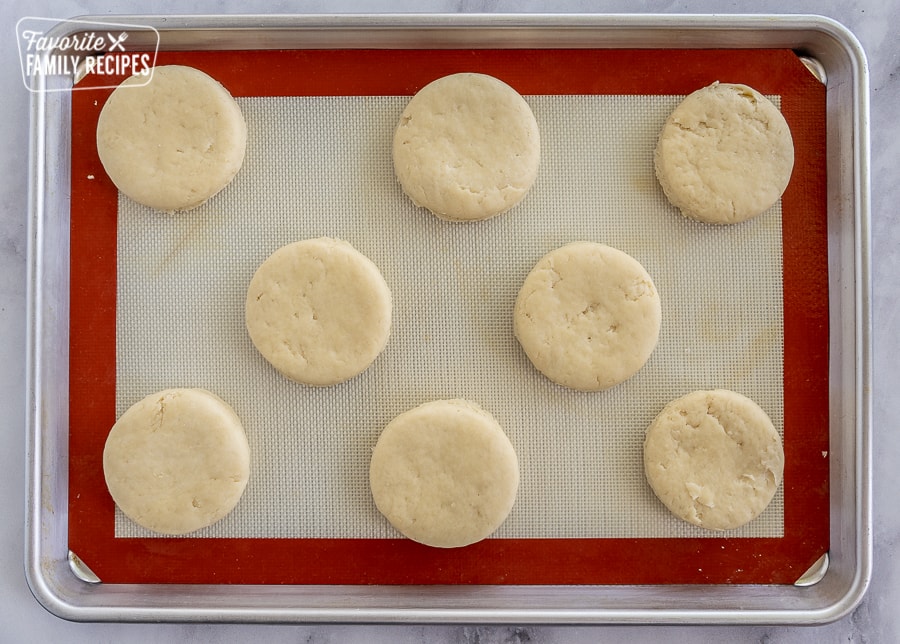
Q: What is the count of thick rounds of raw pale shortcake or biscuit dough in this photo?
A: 8